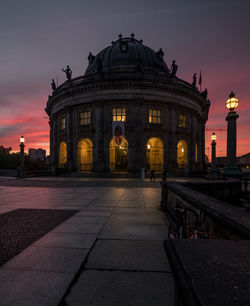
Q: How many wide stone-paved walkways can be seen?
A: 1